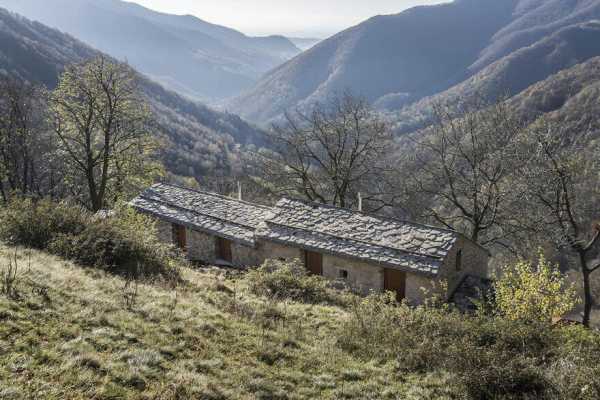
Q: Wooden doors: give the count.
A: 4